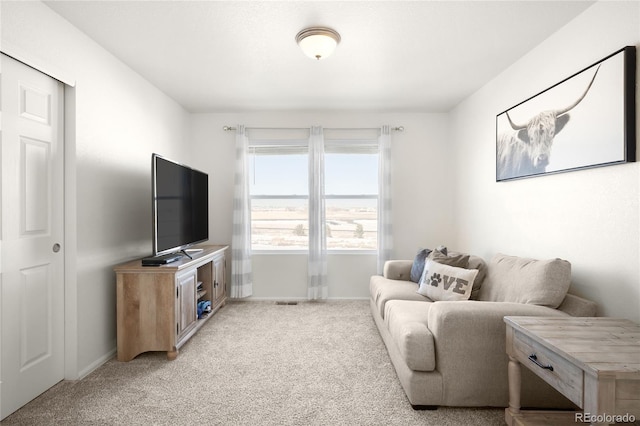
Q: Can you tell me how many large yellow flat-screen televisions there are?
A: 0